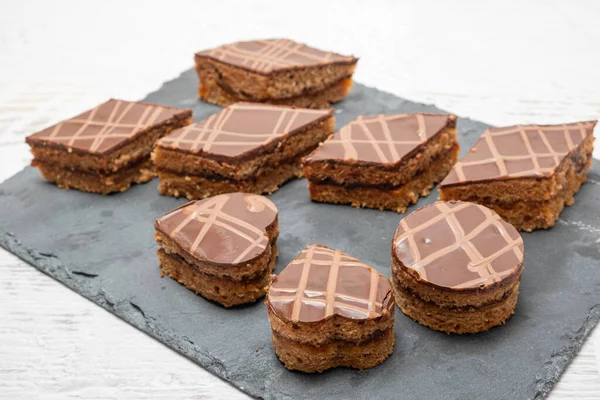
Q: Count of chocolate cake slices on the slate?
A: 8